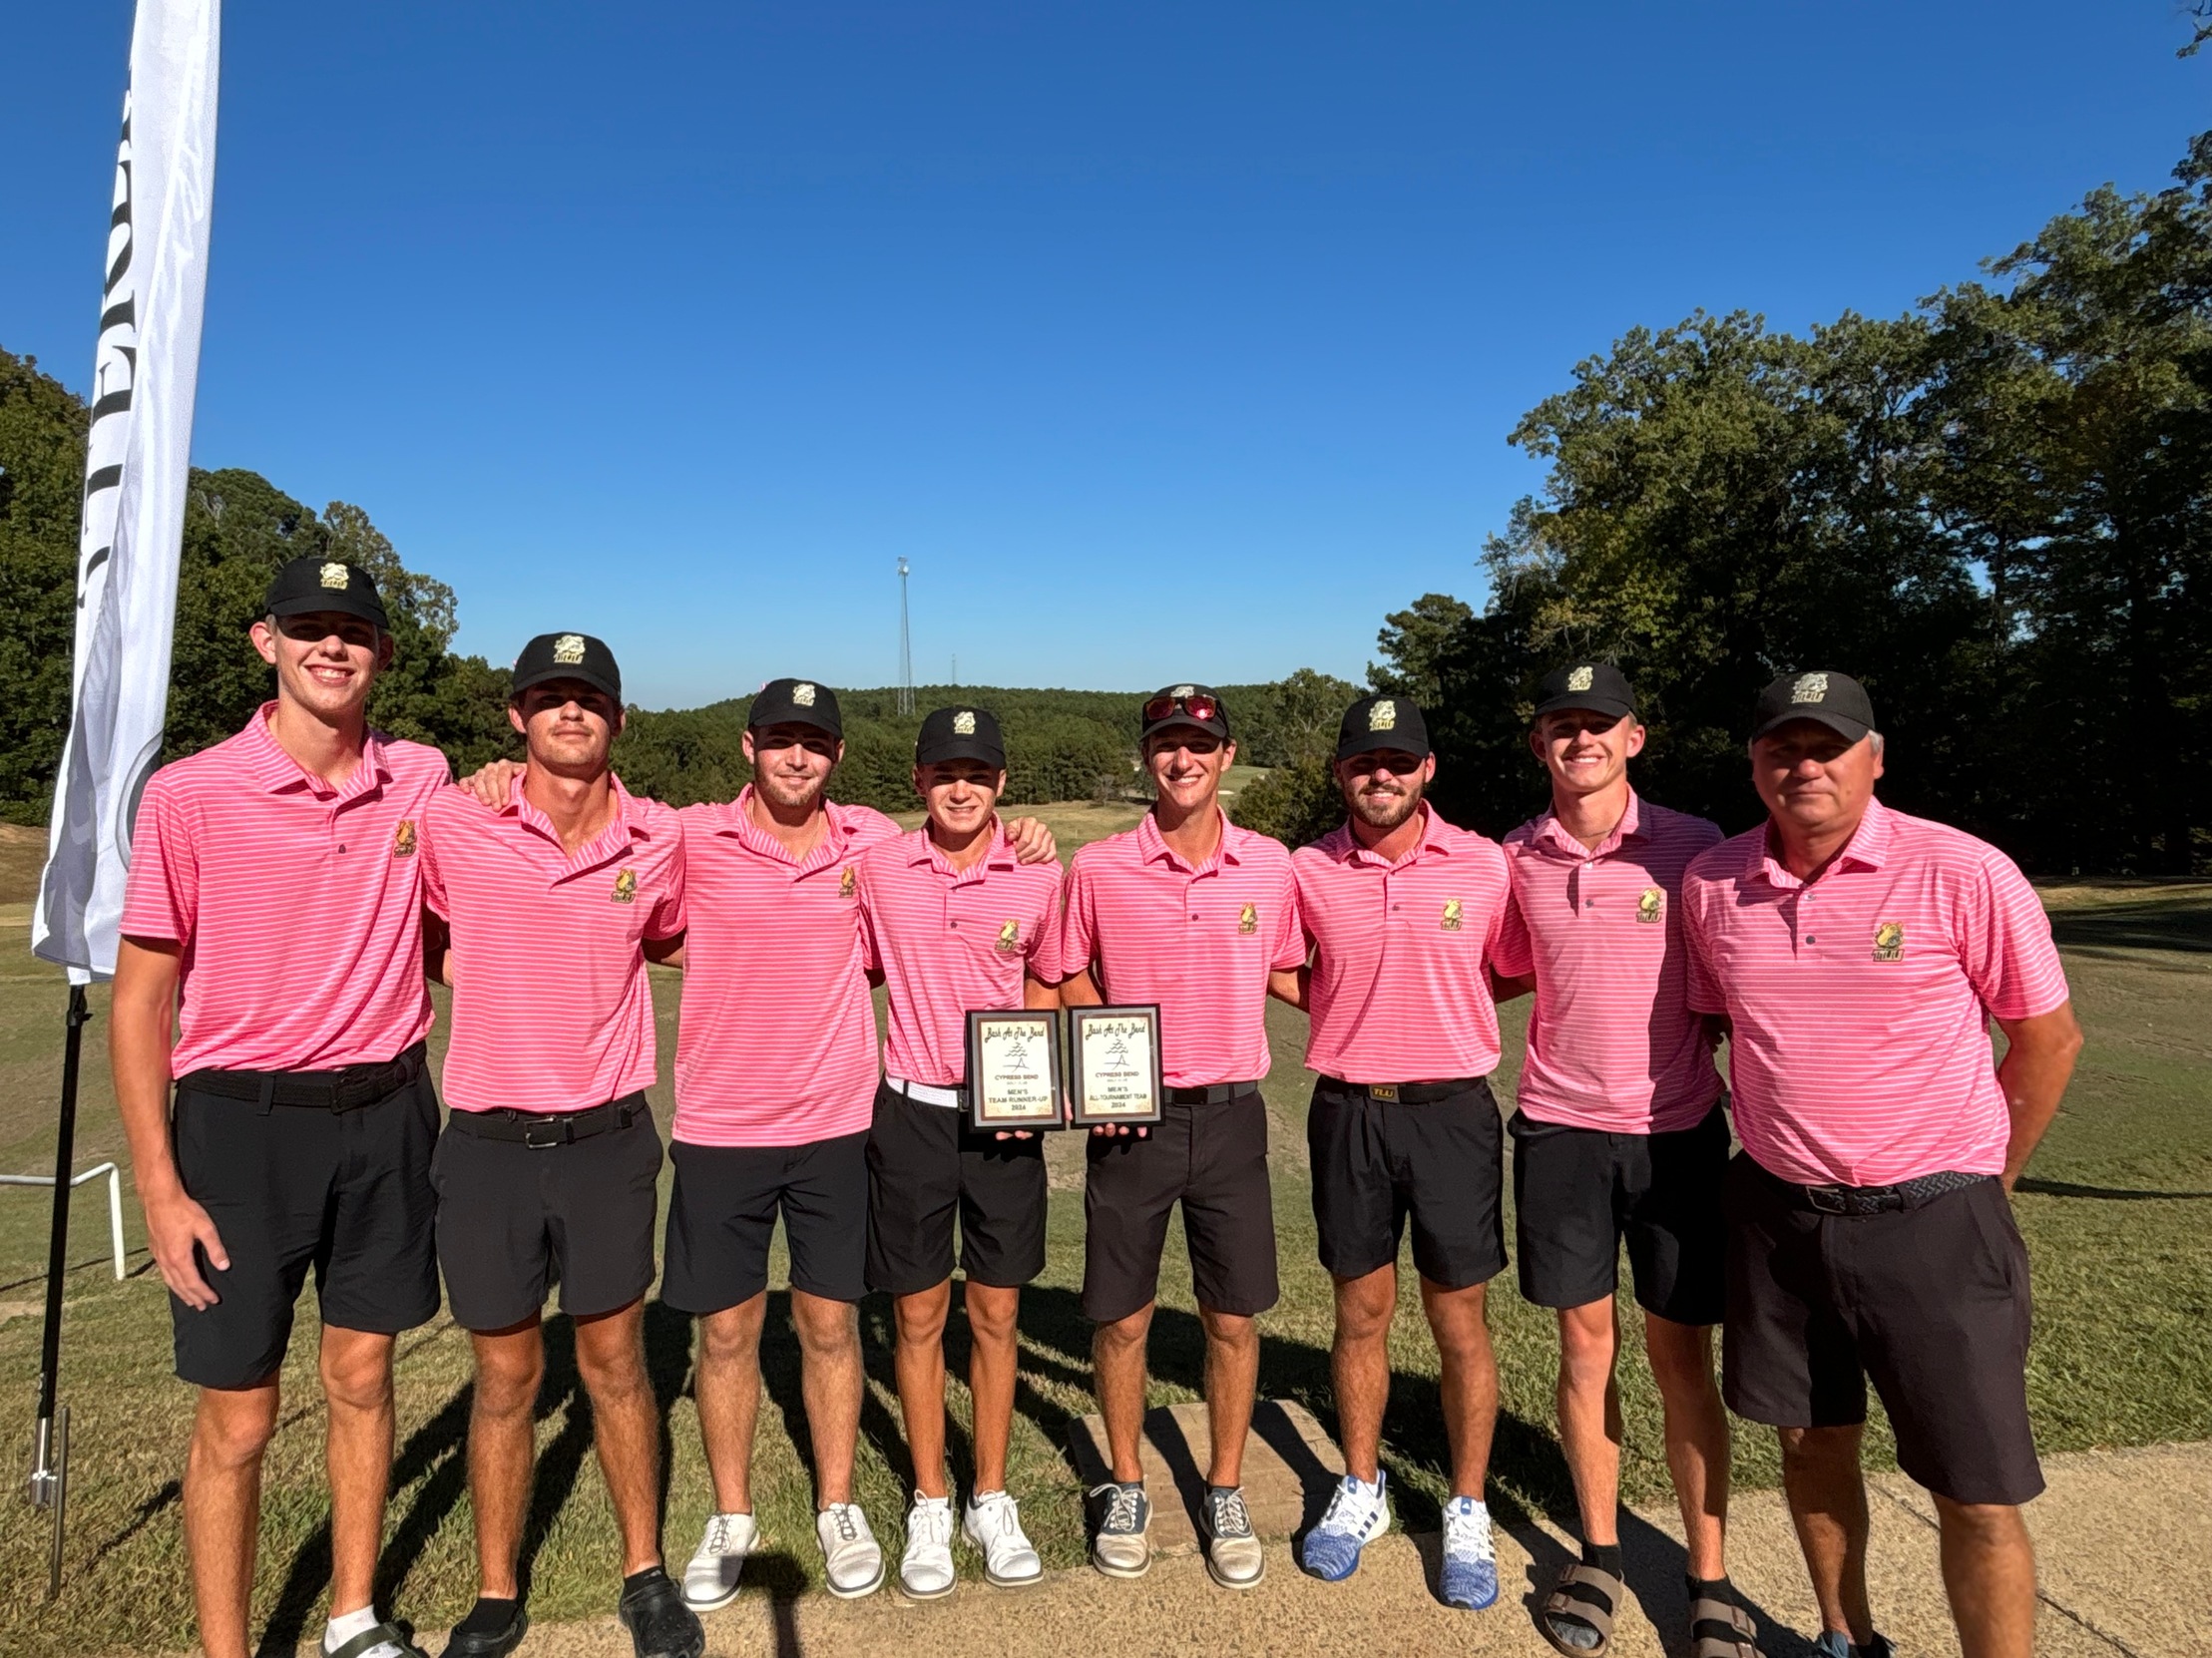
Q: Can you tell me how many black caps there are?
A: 8